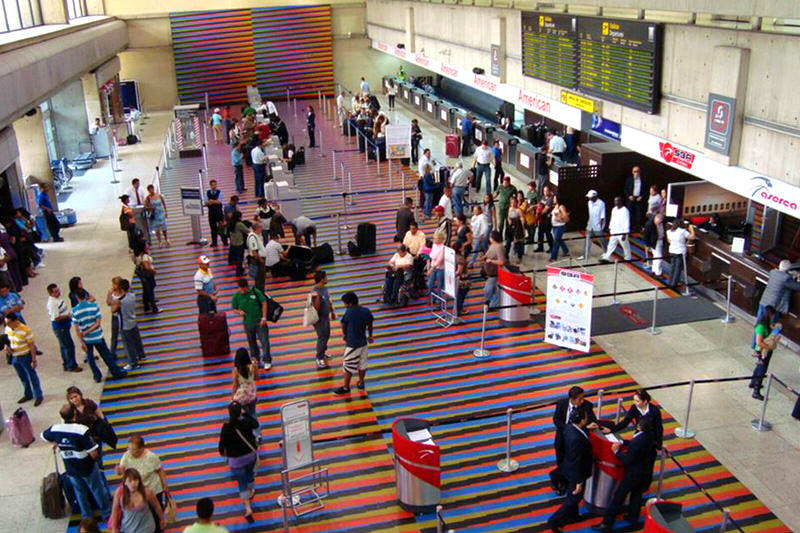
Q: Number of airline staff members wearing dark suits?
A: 4